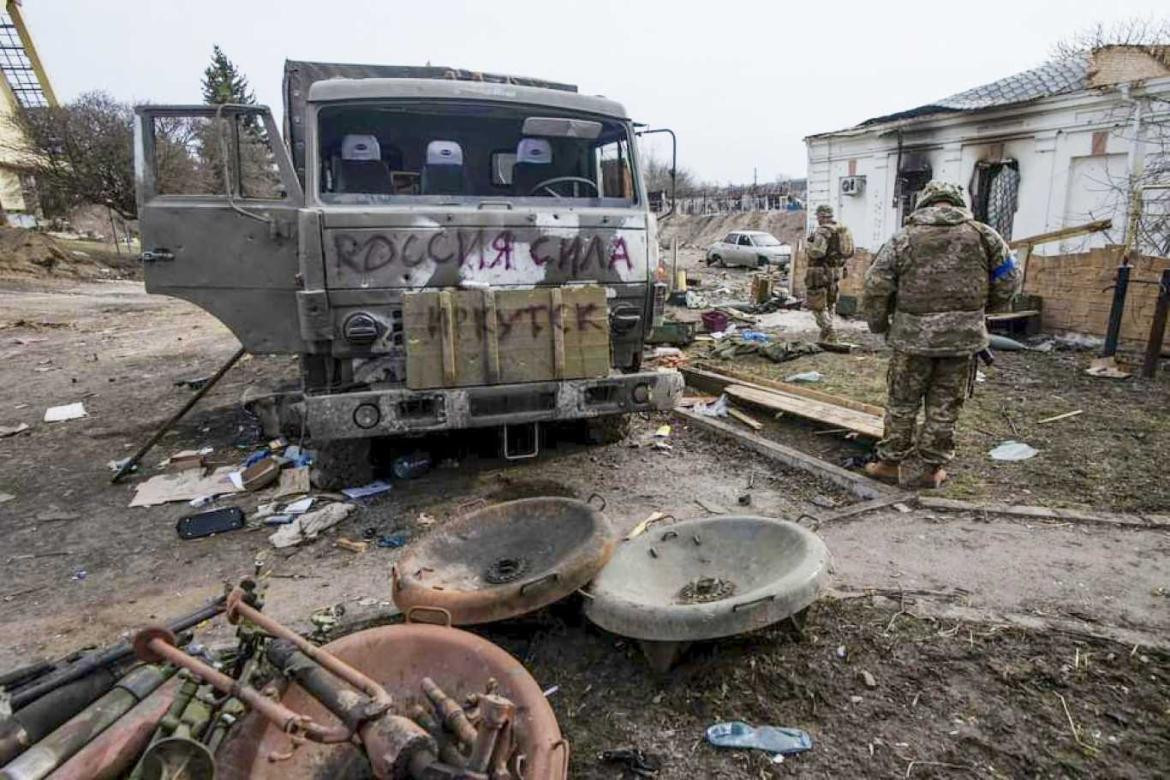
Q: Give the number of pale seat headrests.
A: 3